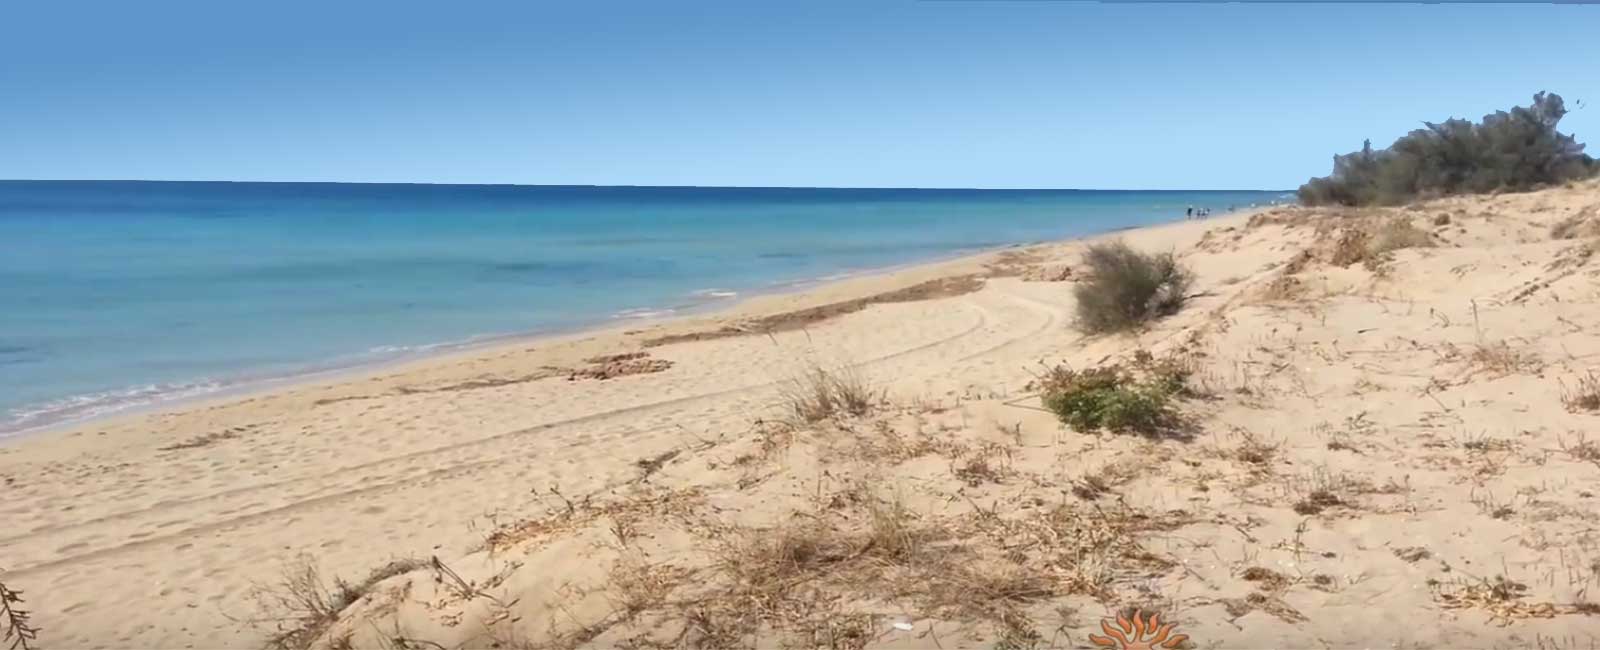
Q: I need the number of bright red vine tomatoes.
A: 0